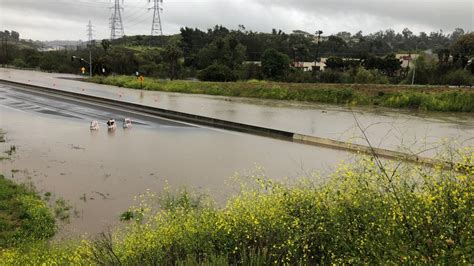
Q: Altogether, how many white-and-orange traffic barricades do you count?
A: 3